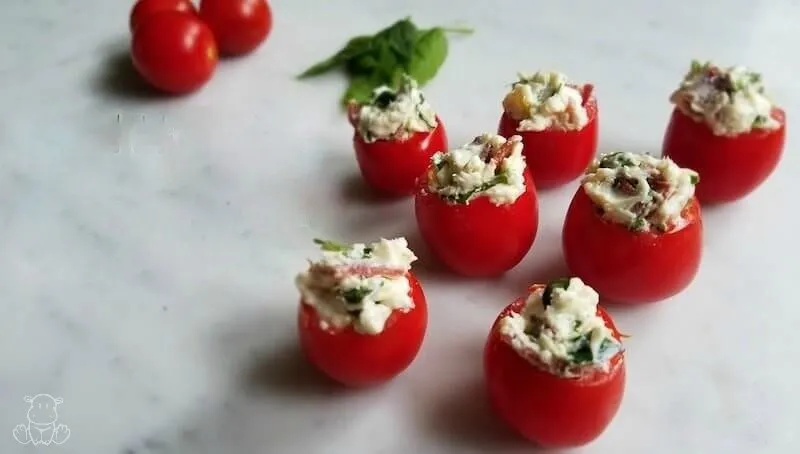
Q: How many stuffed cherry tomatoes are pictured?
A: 7